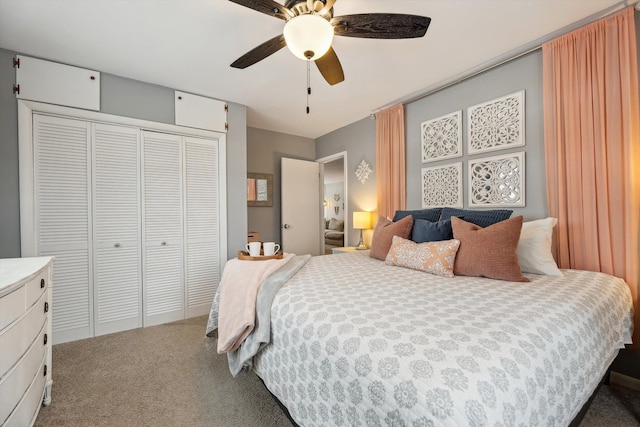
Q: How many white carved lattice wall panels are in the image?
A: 4